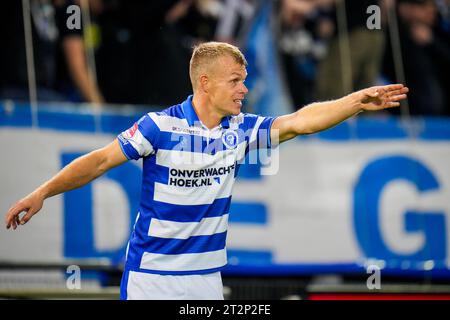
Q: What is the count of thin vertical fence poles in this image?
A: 4